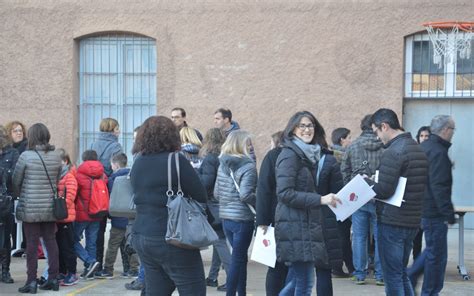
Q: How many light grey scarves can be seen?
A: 1